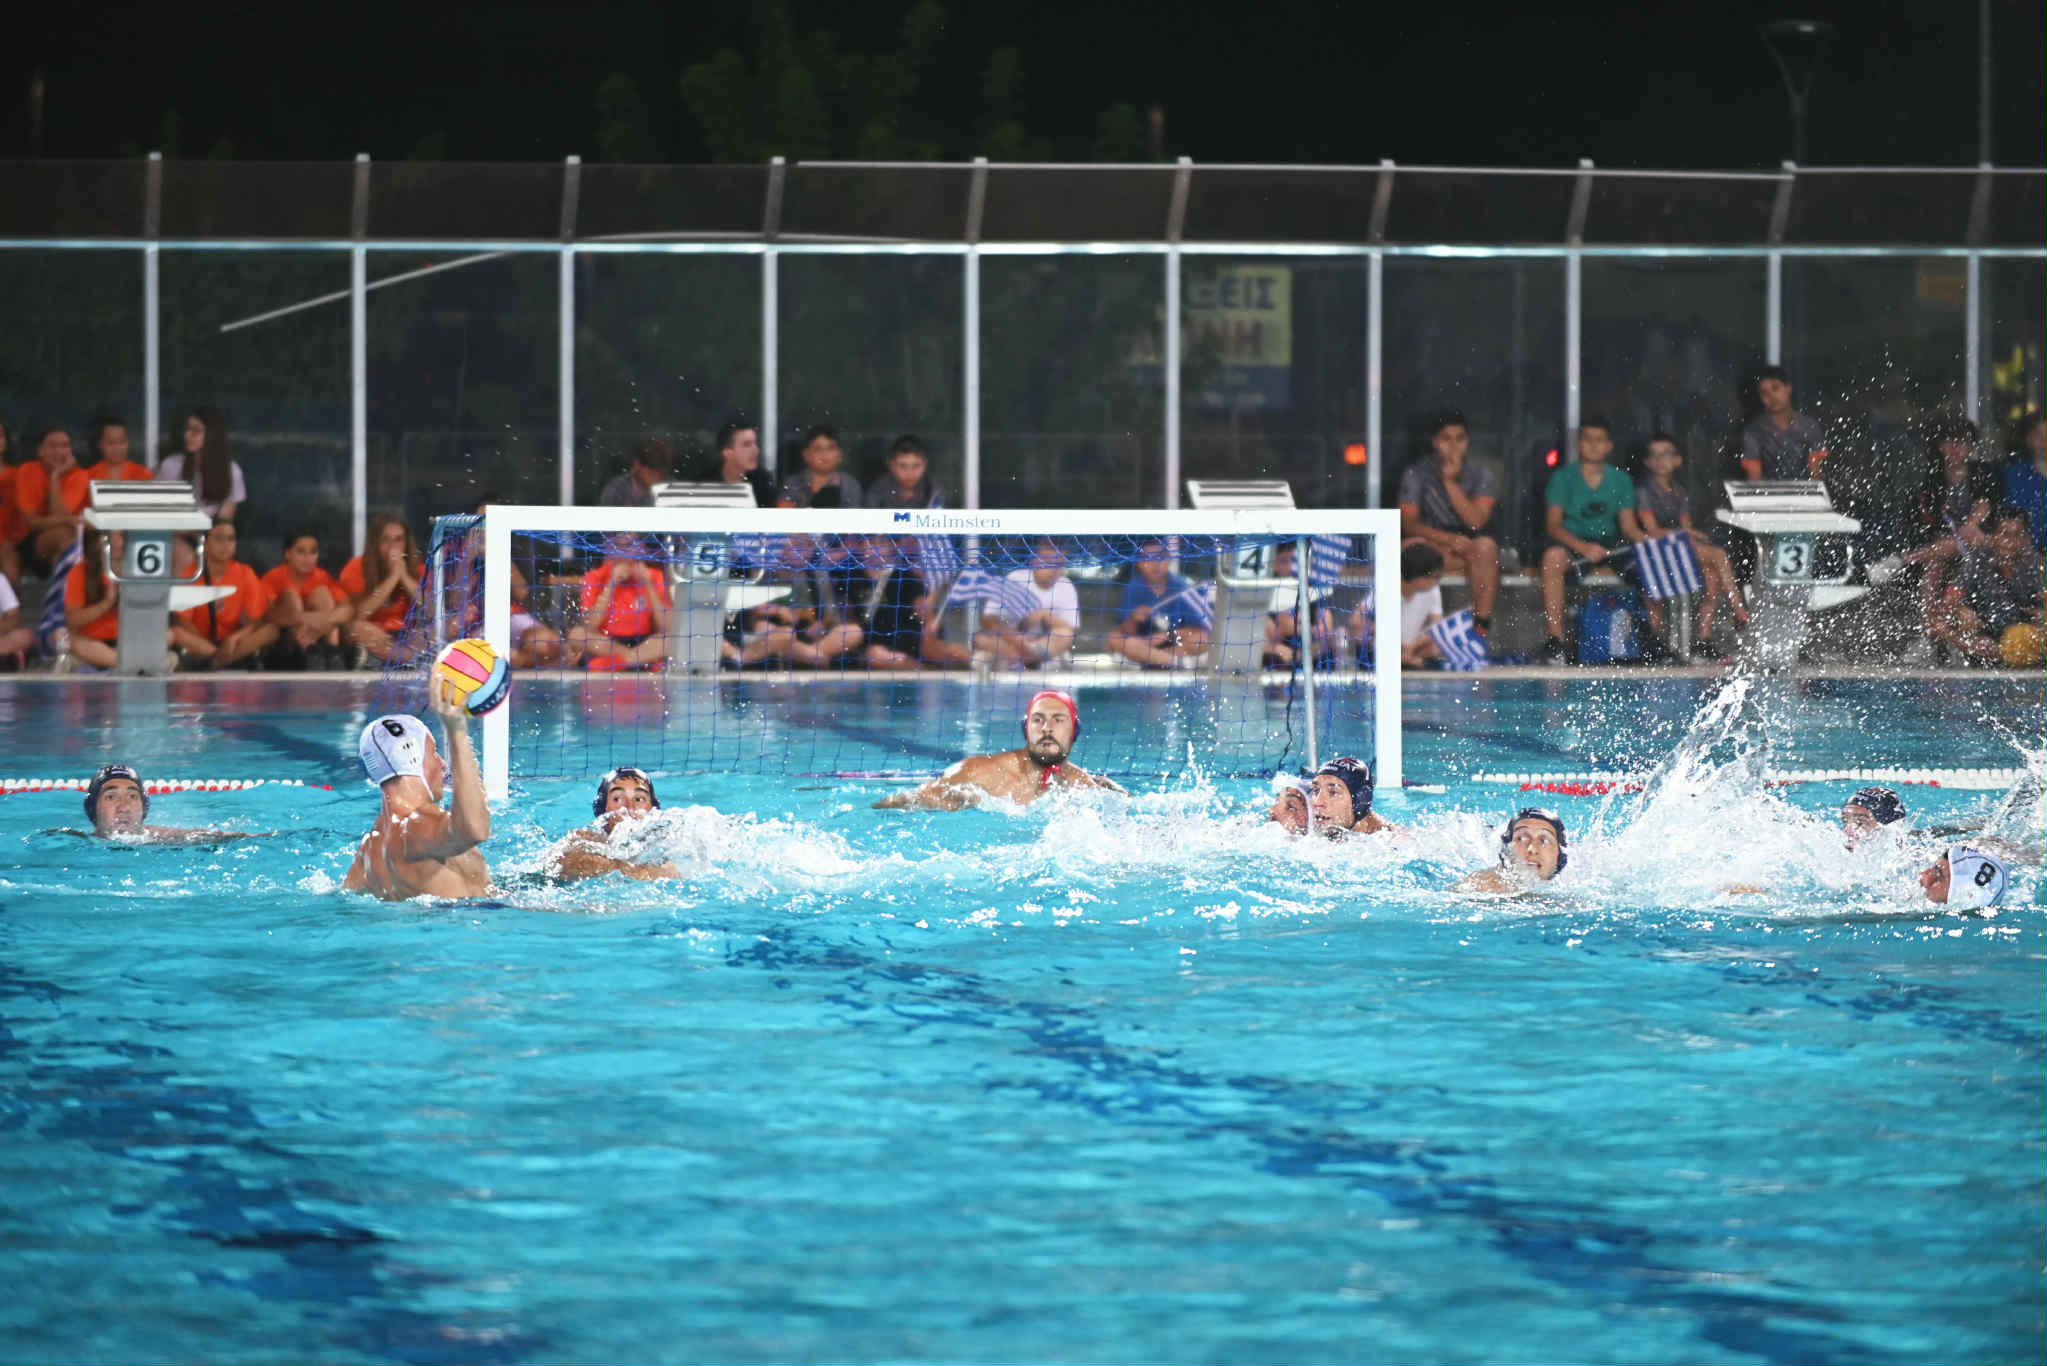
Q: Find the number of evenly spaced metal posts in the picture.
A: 10